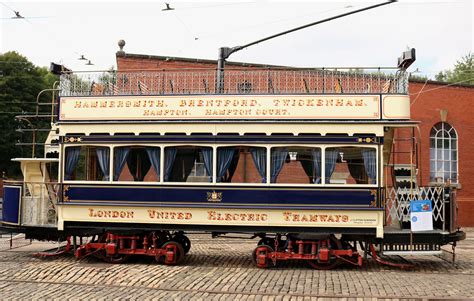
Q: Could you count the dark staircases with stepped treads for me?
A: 1